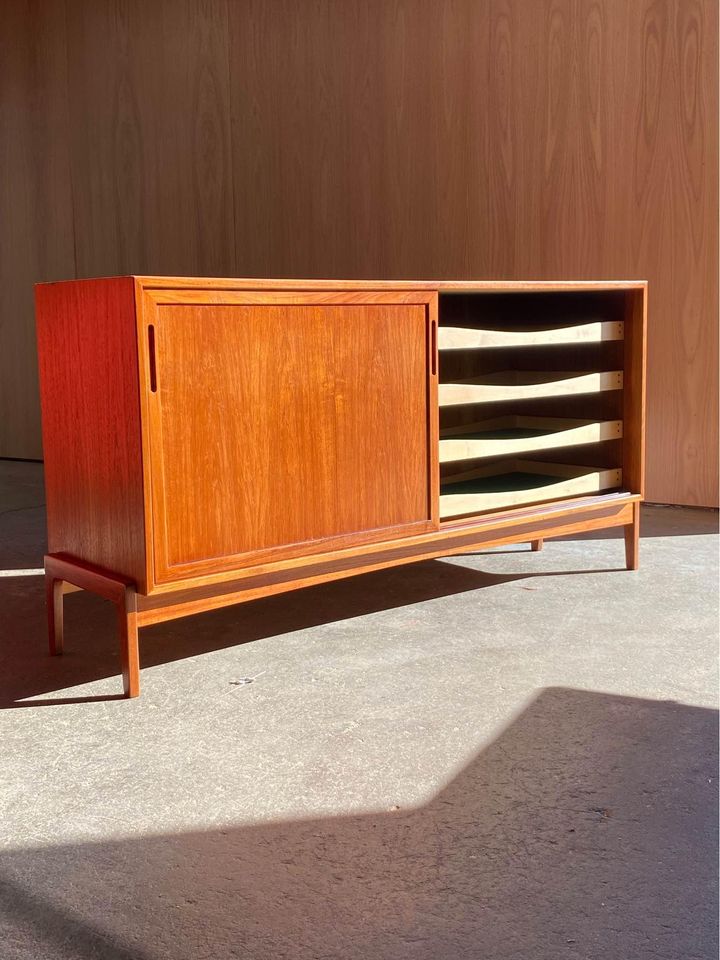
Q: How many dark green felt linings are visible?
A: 2